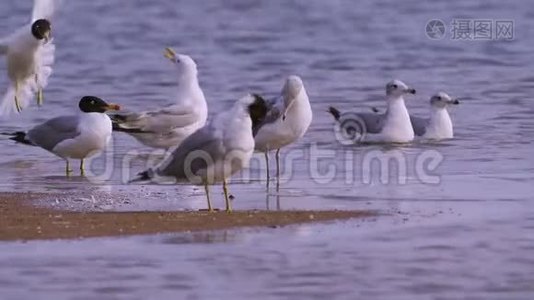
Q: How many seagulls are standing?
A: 4